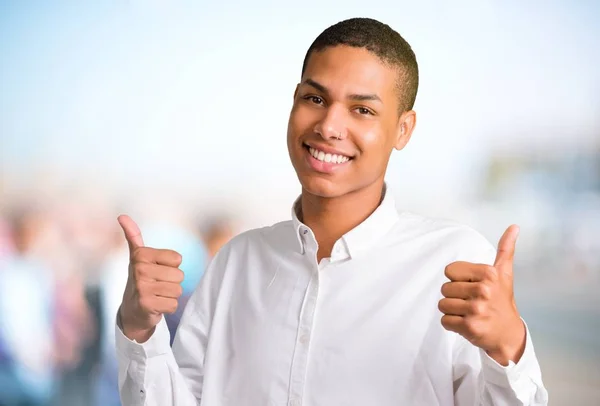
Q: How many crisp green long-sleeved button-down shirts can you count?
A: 0